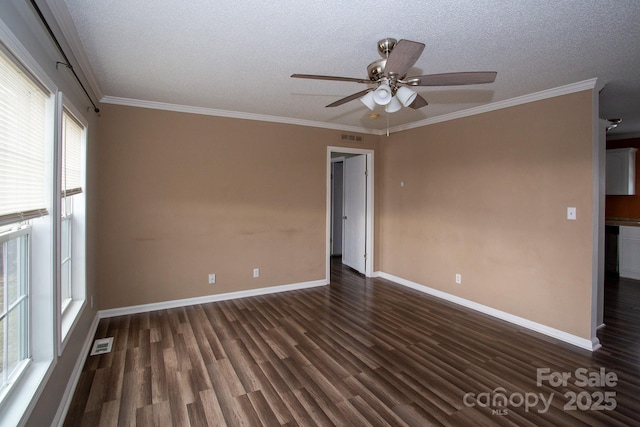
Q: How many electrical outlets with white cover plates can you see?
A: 3